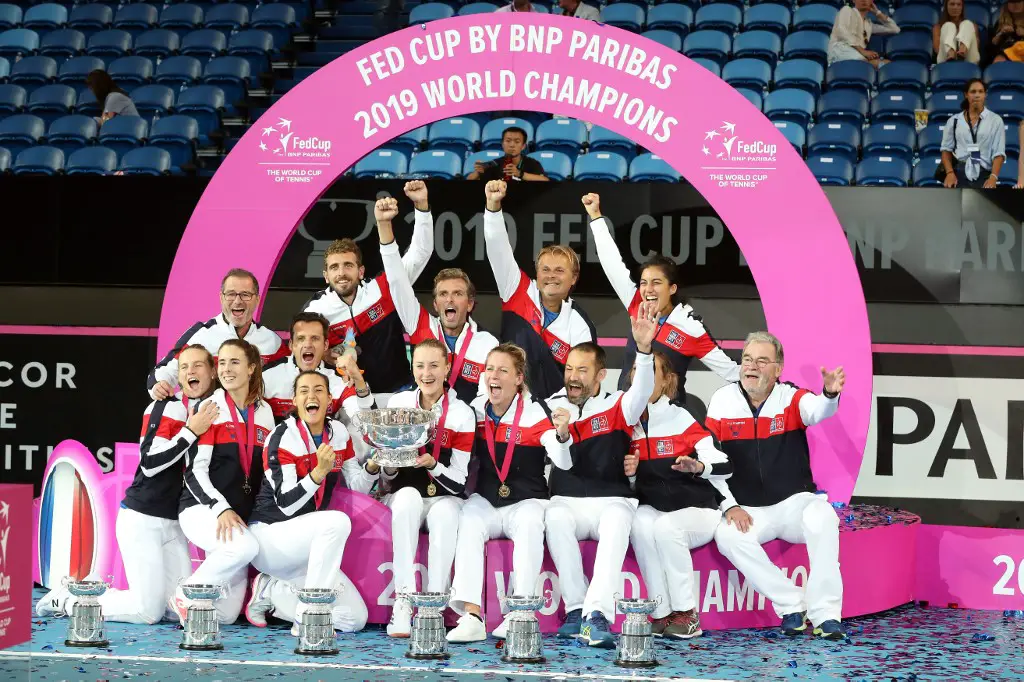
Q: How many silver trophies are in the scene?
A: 7